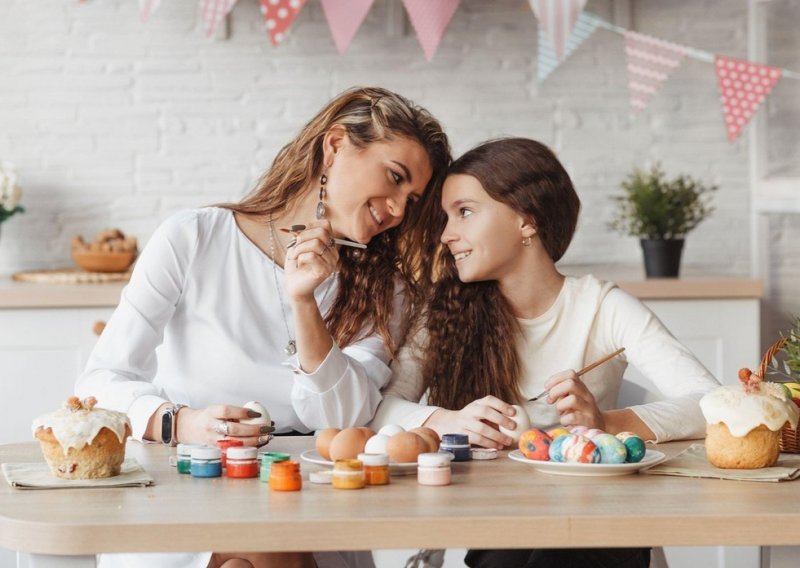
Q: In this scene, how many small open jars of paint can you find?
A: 5